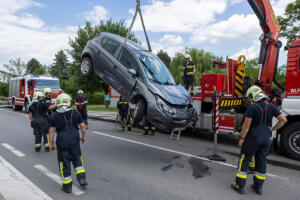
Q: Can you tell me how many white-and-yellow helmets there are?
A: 6